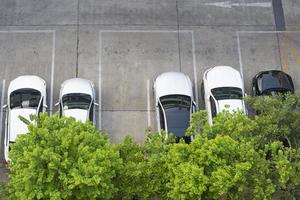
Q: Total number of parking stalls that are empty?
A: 1